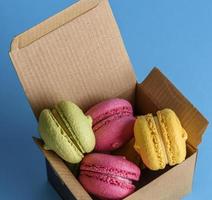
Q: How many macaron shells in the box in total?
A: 8